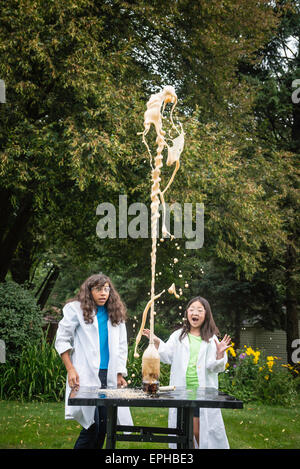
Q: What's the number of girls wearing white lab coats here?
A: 2